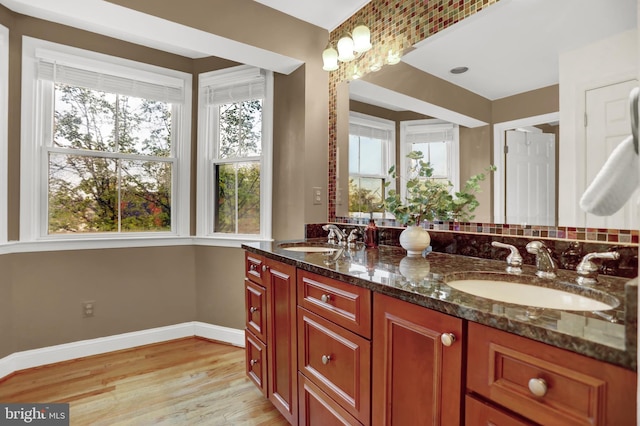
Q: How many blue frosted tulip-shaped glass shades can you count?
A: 0